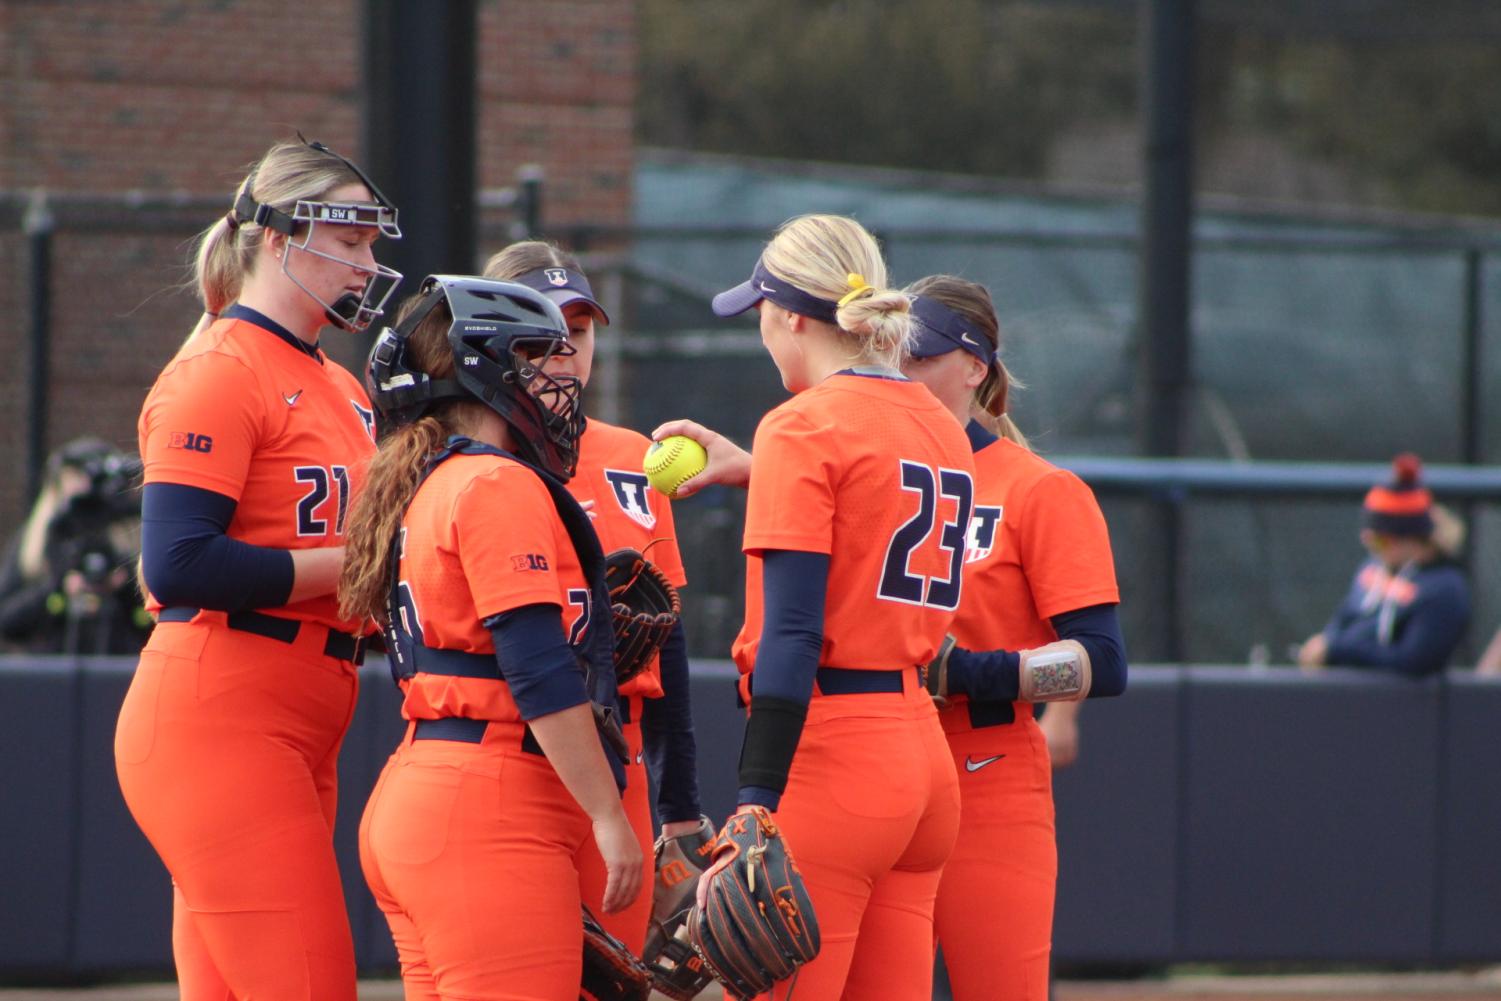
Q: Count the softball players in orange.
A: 5